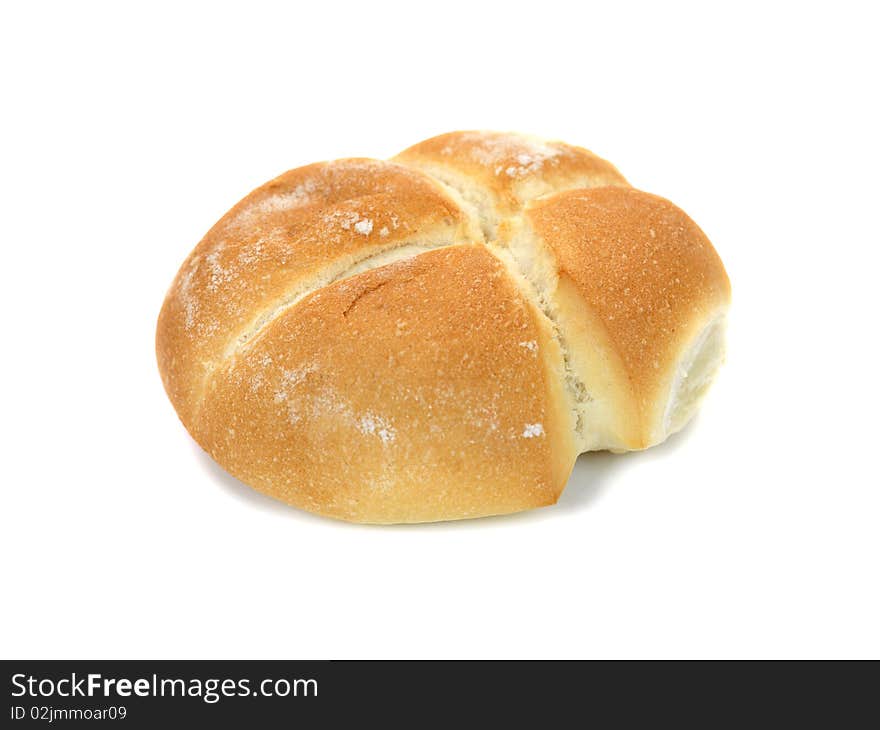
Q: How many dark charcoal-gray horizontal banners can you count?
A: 1